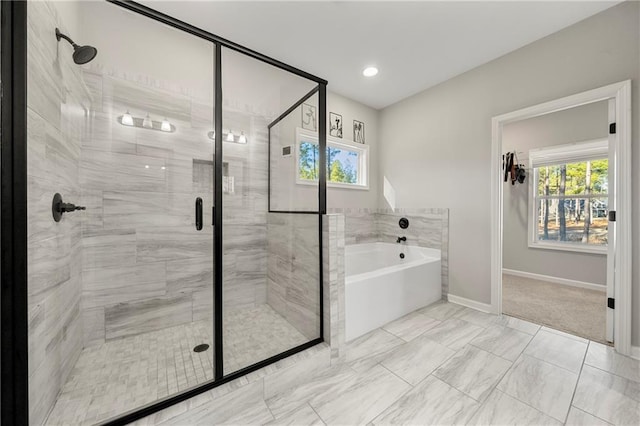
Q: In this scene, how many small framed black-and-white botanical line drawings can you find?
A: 3